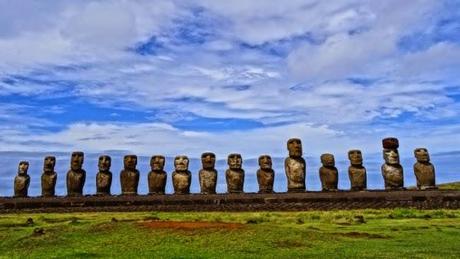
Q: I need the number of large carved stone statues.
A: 15